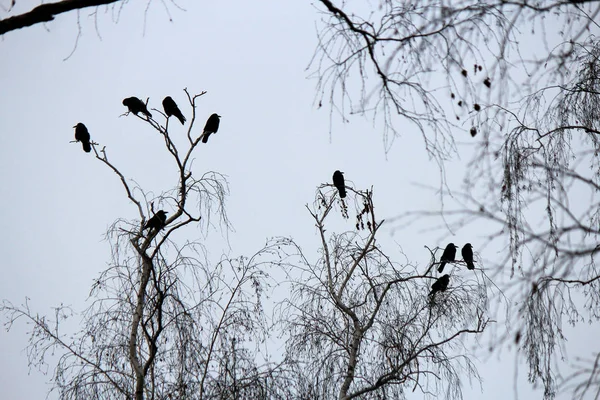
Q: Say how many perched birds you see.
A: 9